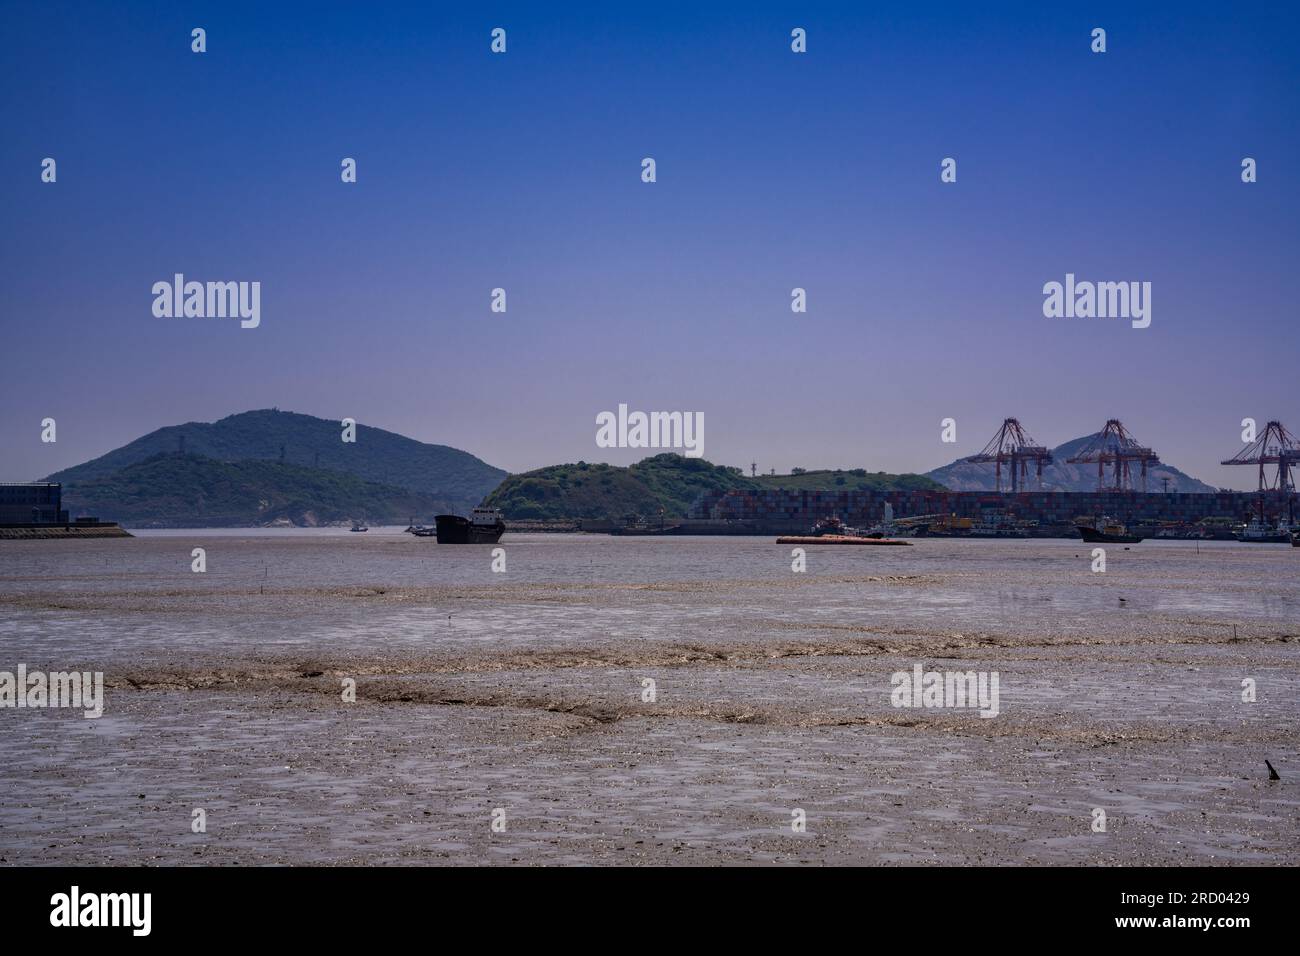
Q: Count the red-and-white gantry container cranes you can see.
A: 3